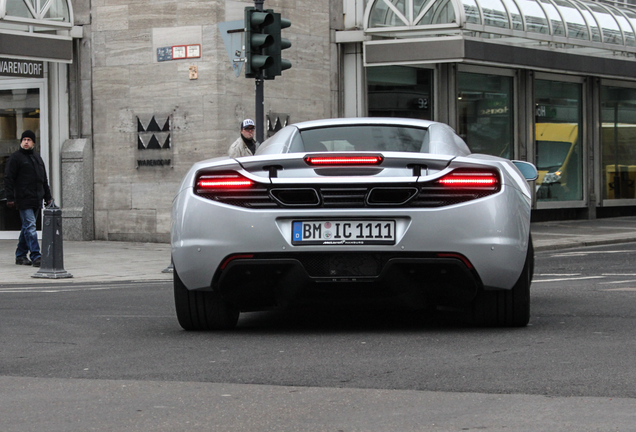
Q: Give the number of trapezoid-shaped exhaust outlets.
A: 2